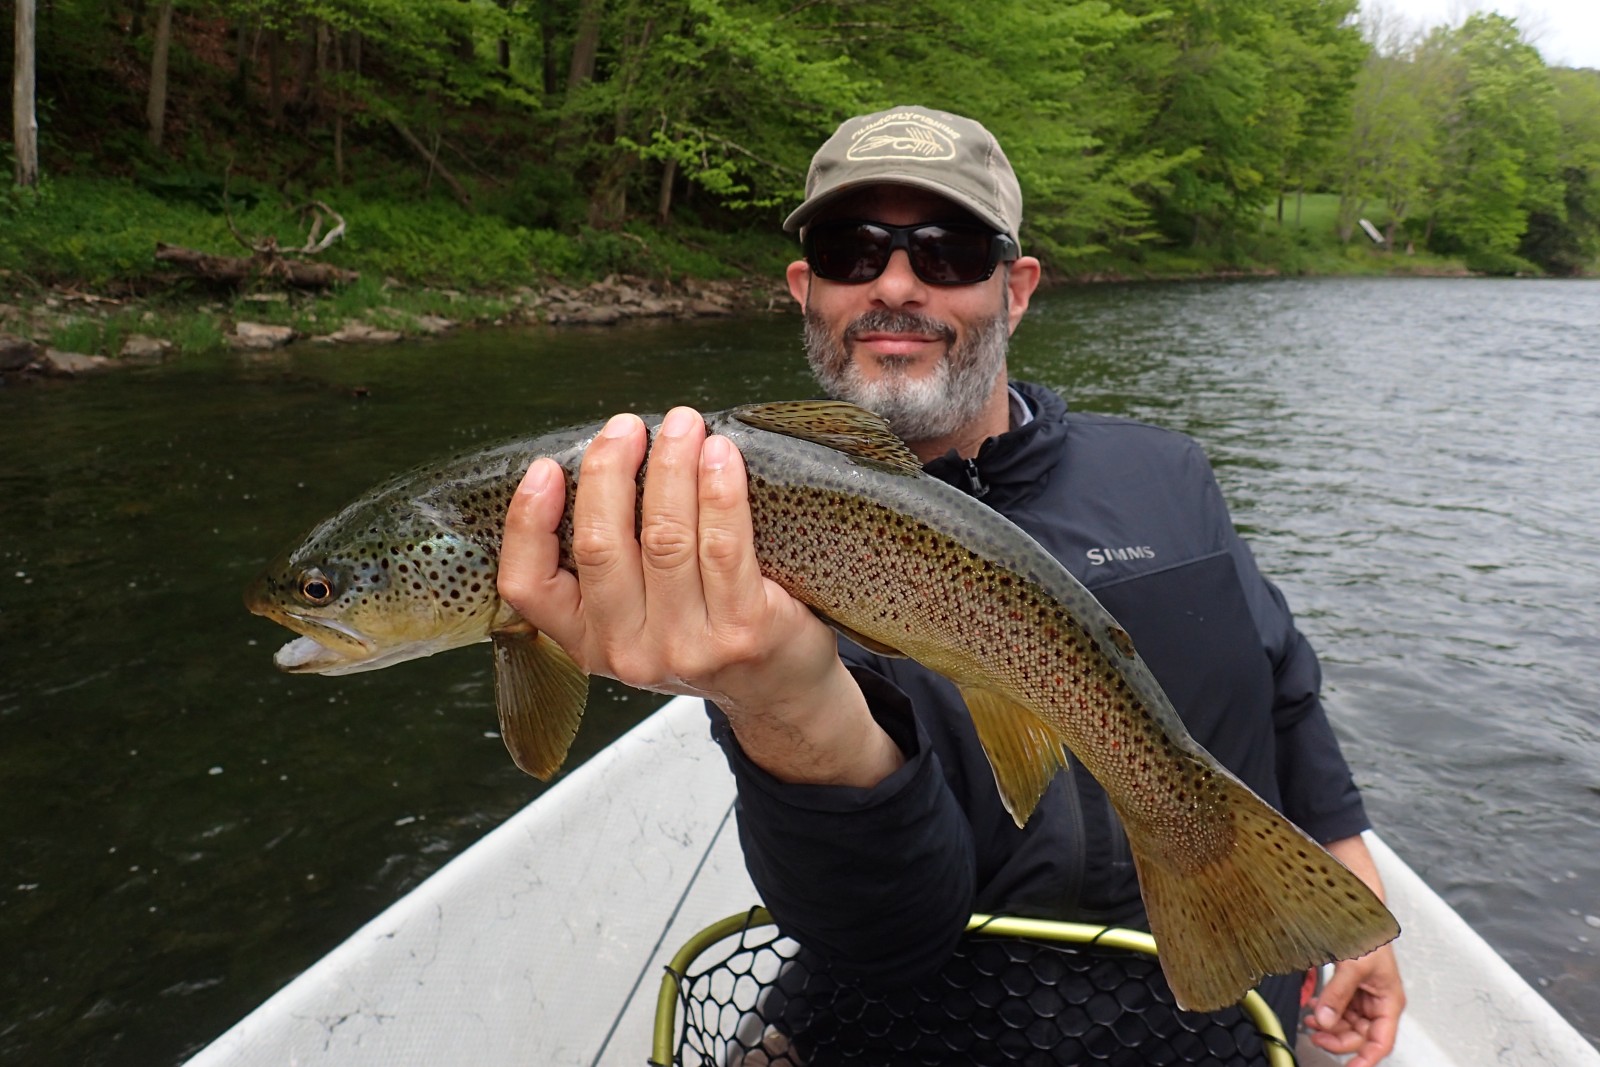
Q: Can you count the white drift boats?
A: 1